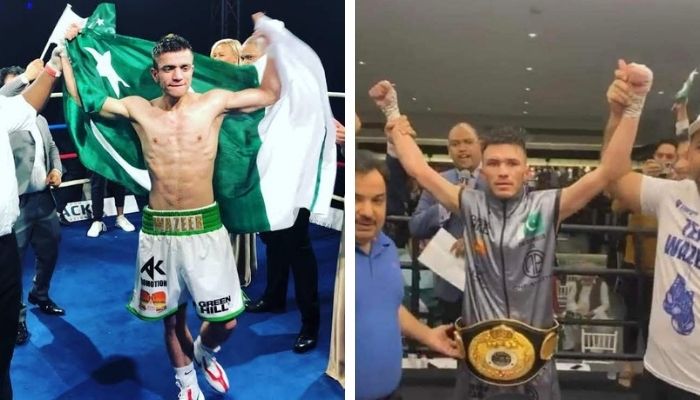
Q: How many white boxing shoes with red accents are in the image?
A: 2